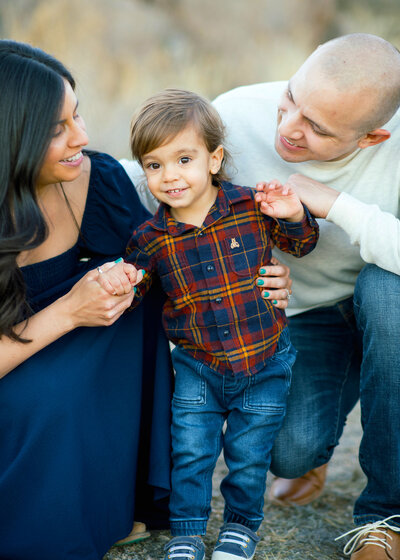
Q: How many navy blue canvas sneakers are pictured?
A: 2